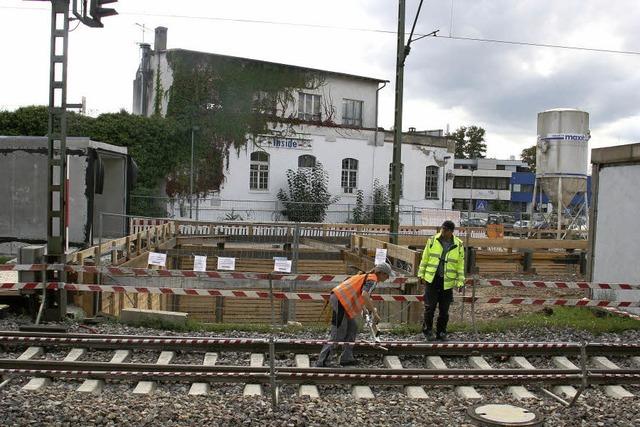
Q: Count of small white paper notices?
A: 5